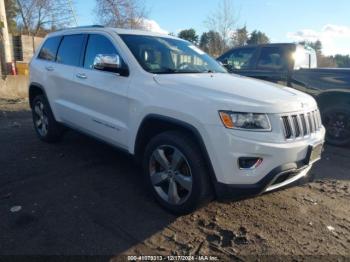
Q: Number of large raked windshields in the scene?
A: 1